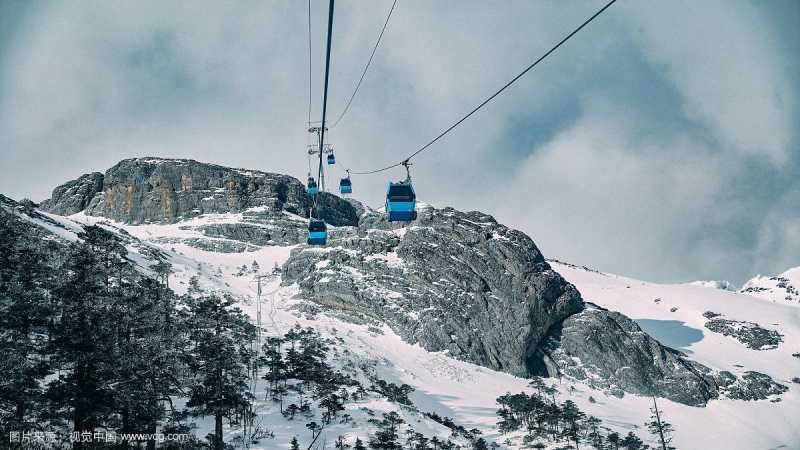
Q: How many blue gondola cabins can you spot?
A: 5